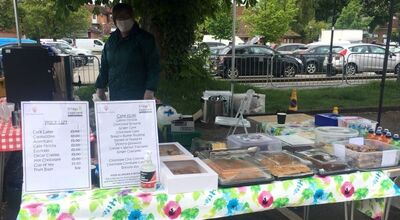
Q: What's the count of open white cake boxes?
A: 2